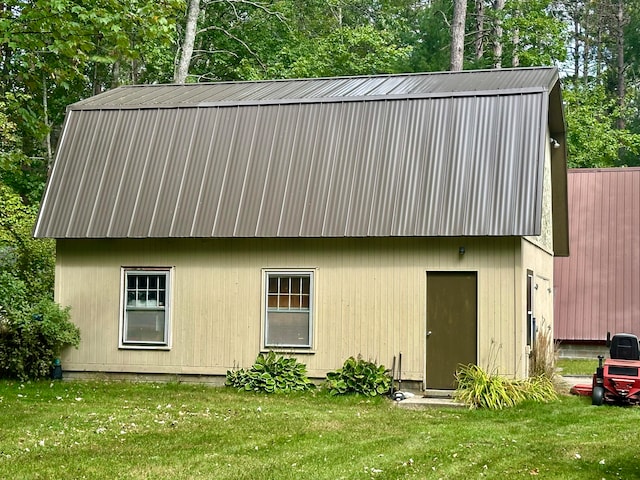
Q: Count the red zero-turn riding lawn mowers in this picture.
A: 1